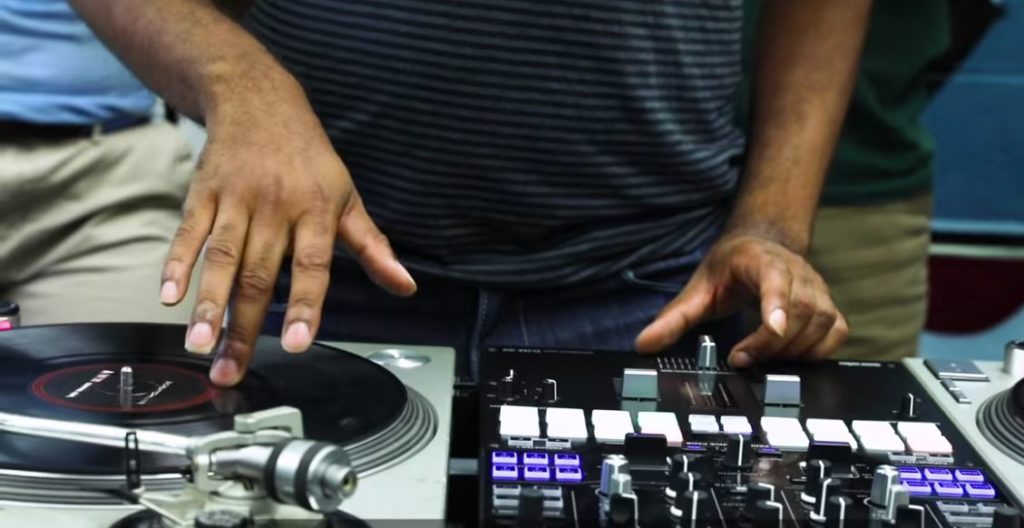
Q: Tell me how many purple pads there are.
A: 12